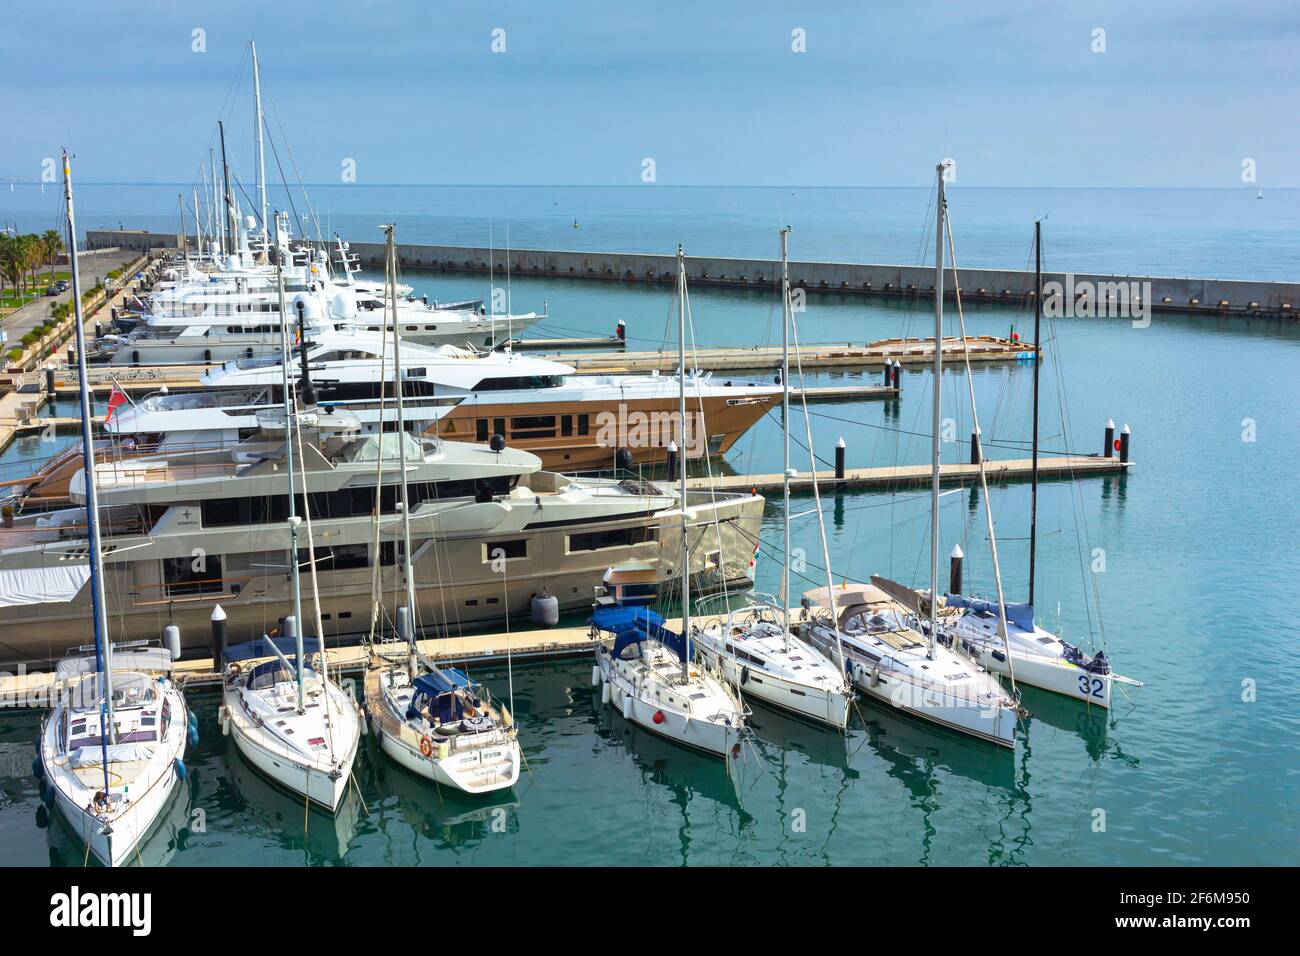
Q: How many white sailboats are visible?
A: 7